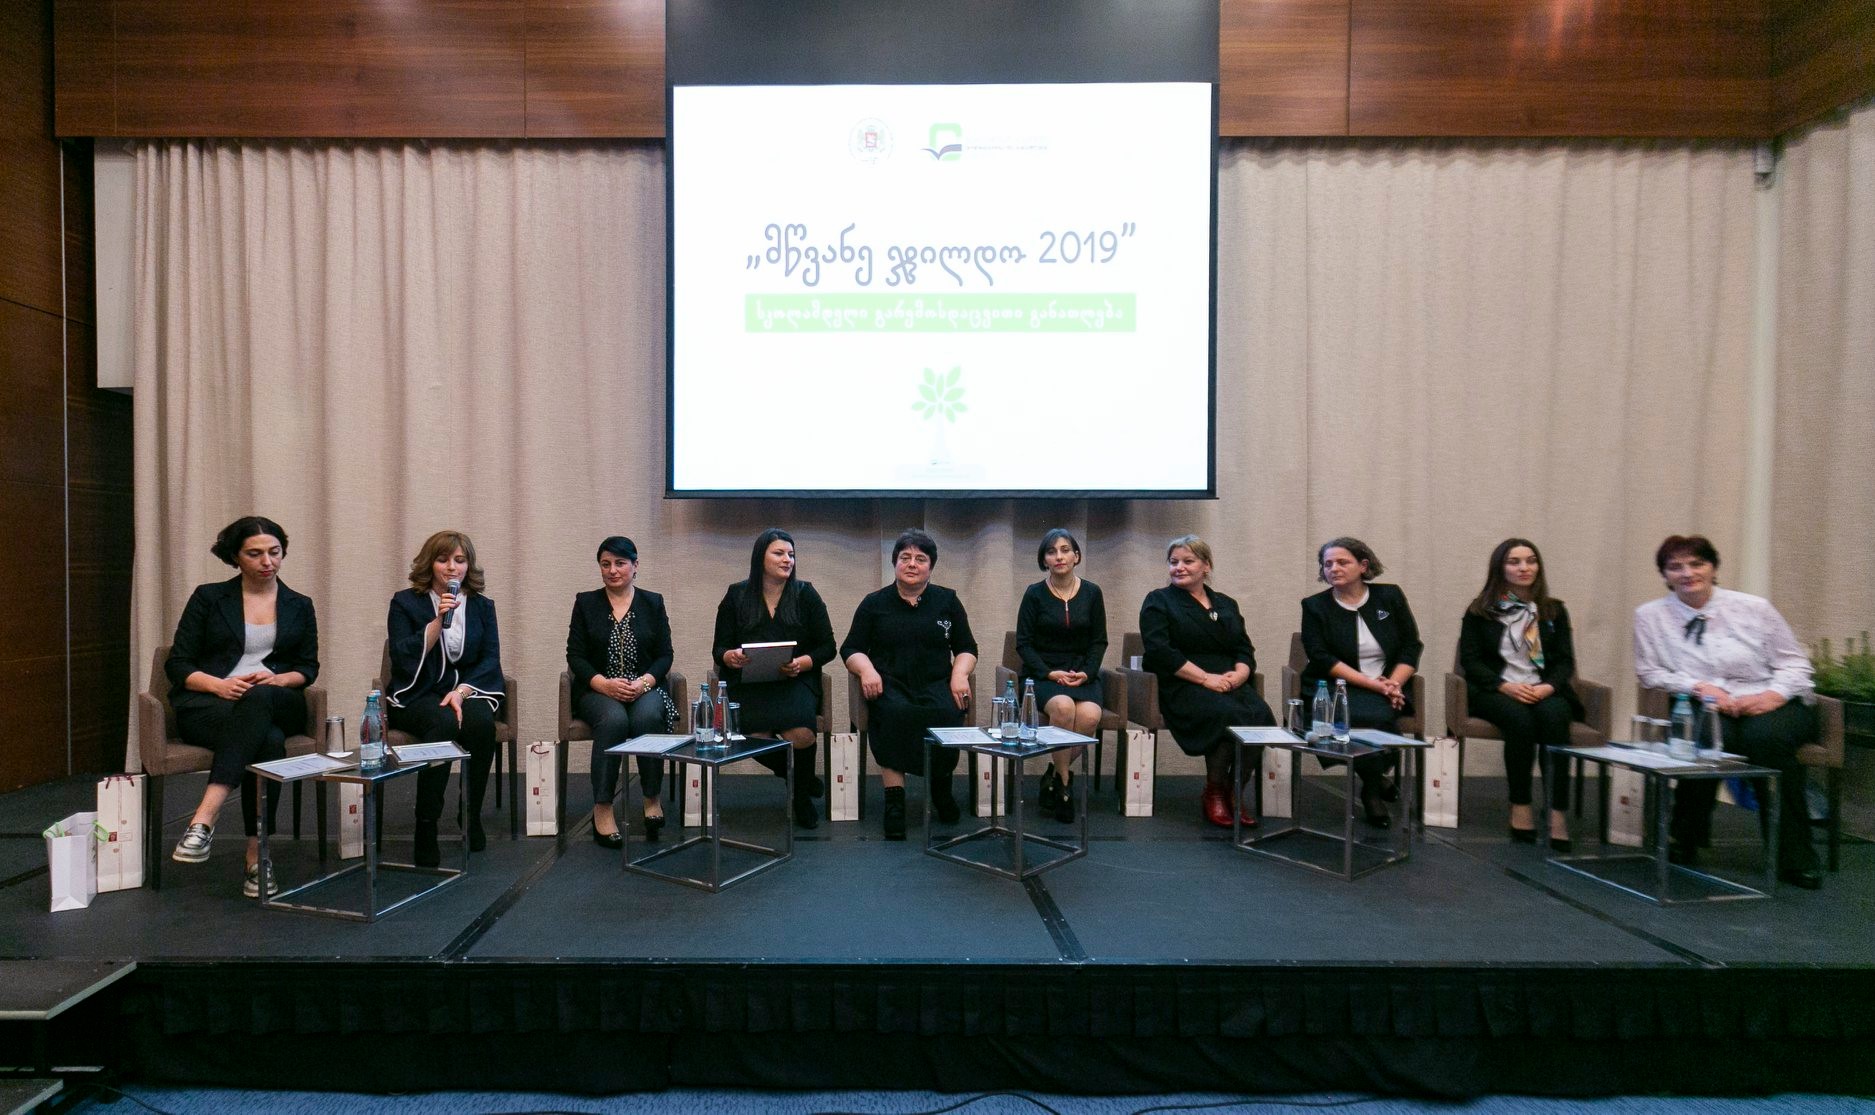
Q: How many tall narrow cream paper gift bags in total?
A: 10